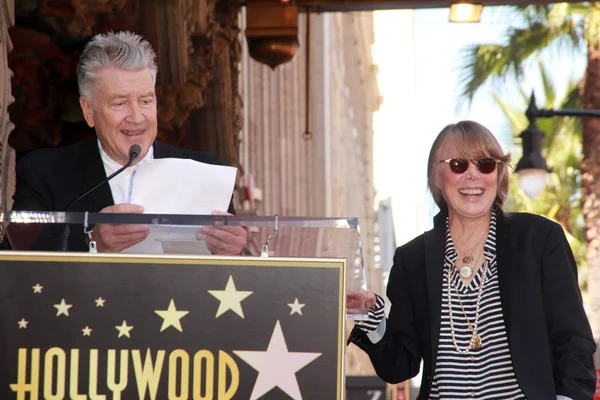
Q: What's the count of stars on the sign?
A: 10